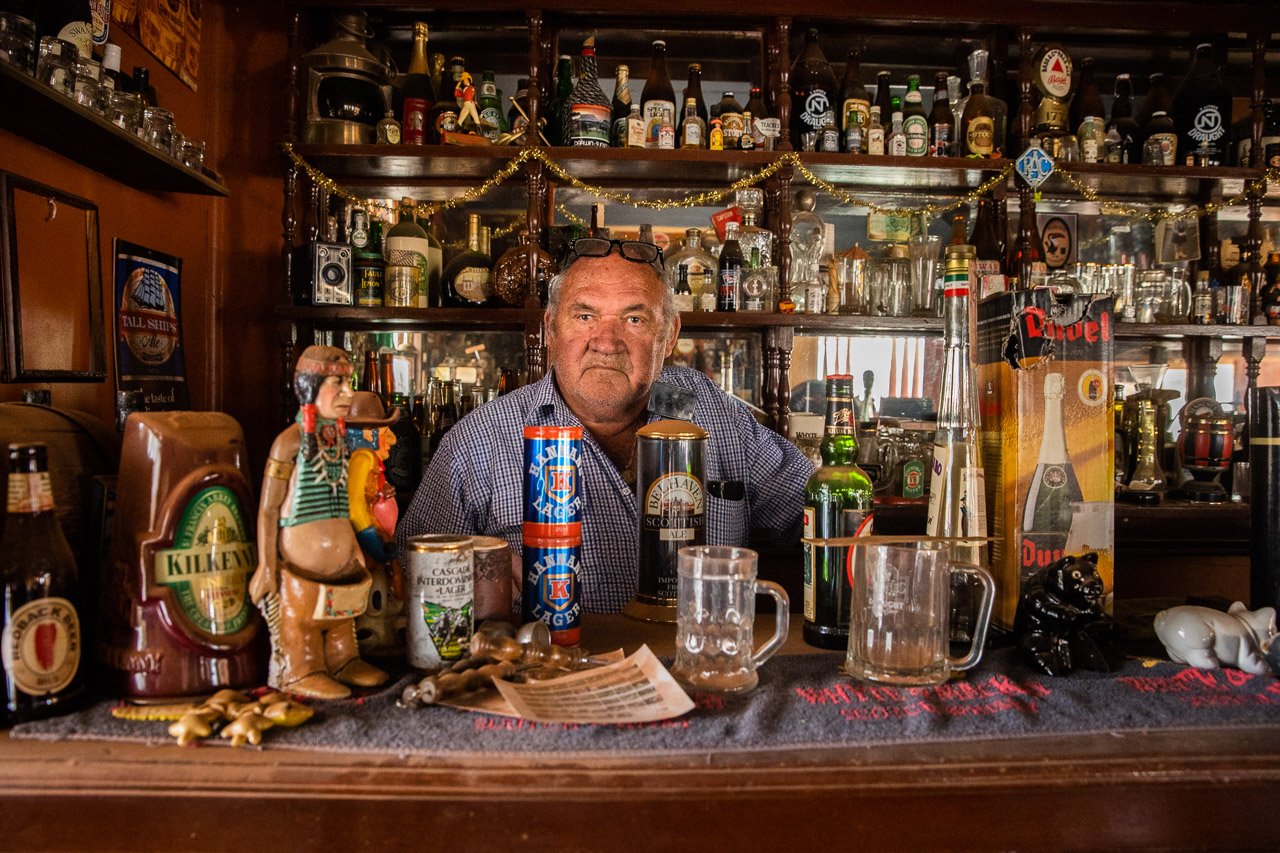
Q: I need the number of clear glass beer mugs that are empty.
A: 2